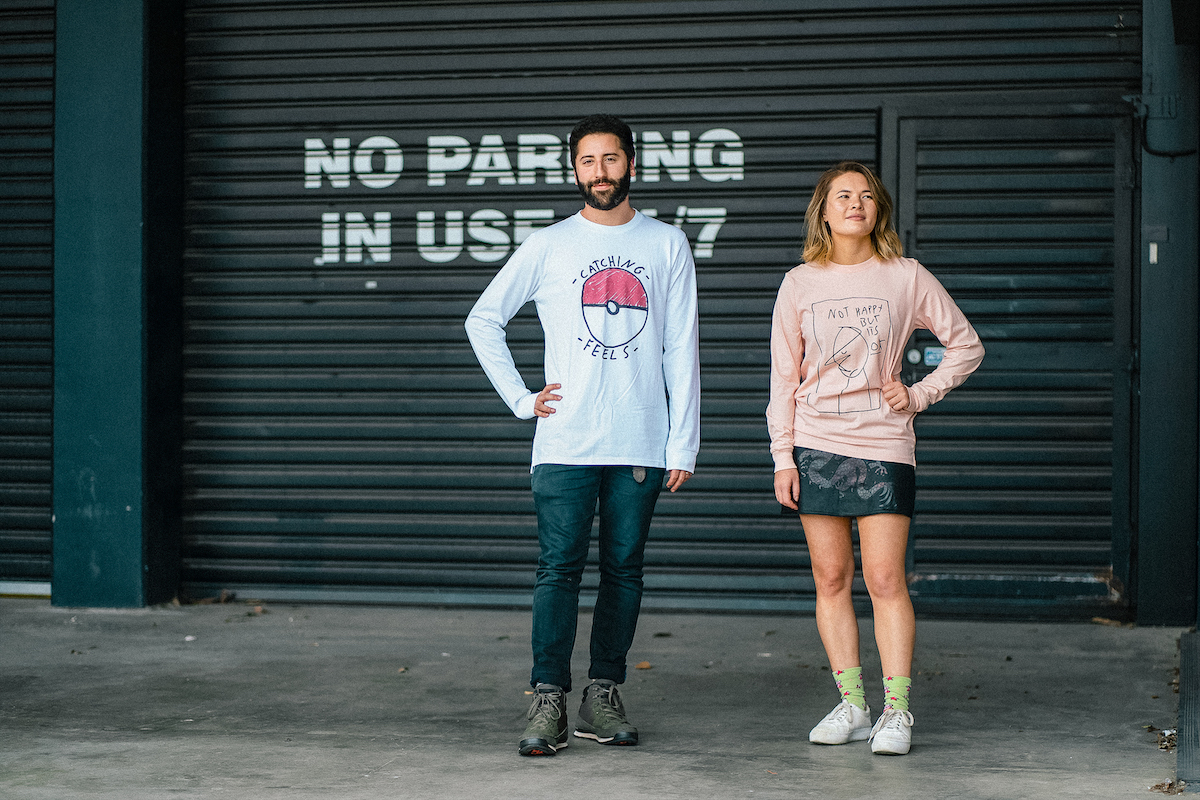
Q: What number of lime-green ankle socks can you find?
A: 2